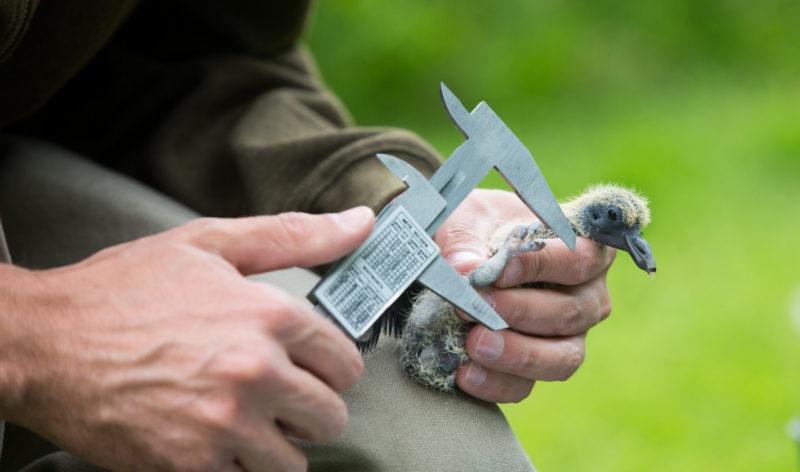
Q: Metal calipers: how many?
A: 1